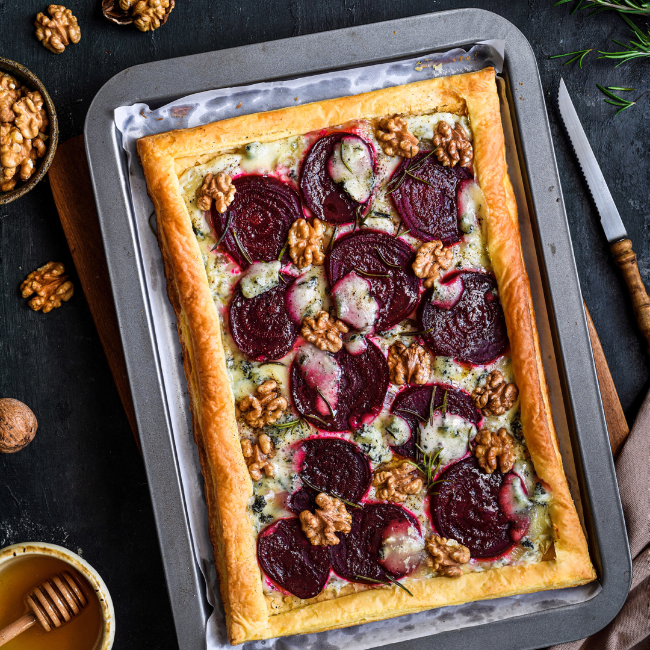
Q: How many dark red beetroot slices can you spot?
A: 12